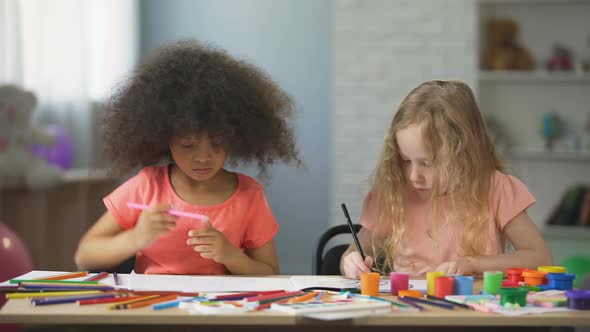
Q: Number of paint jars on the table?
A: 12